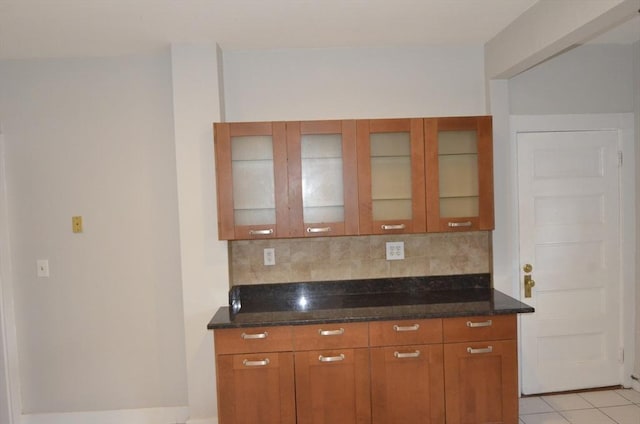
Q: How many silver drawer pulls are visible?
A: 12